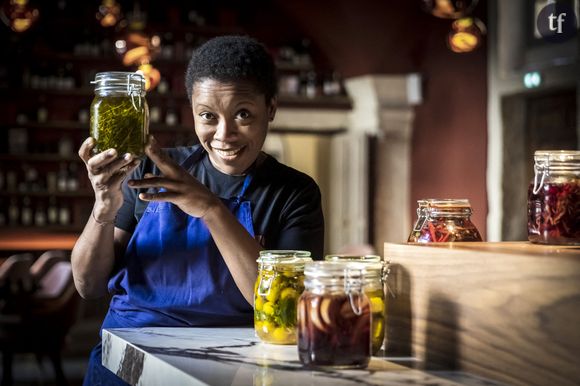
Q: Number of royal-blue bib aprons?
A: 1